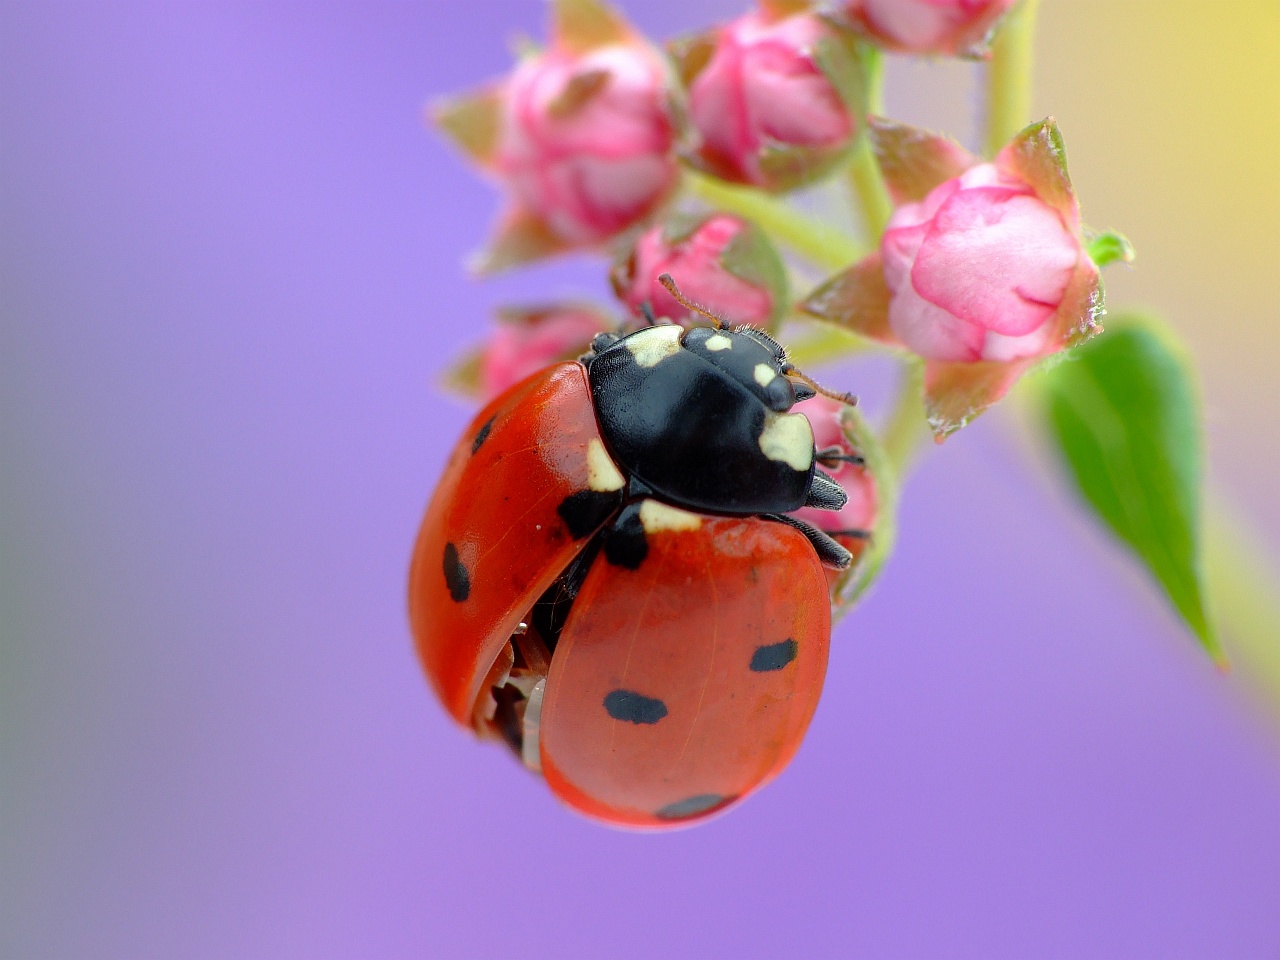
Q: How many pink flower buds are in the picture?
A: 7